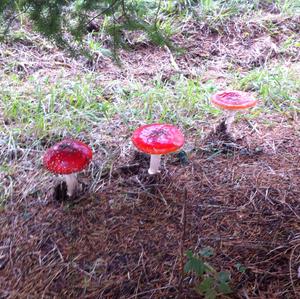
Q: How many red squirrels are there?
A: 0